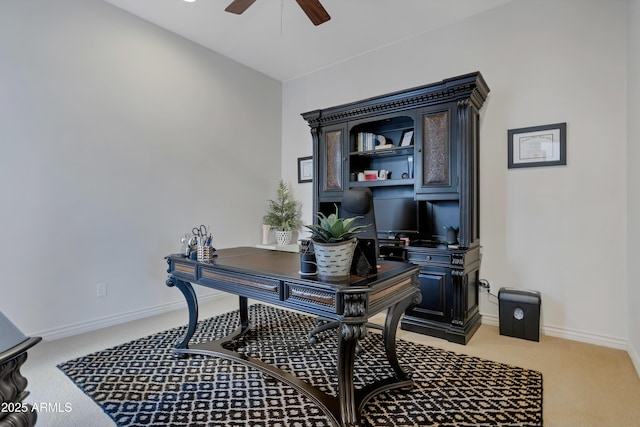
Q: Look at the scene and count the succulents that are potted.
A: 1